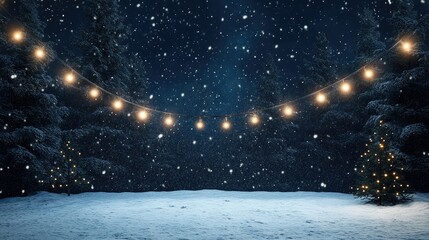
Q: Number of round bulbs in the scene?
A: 15